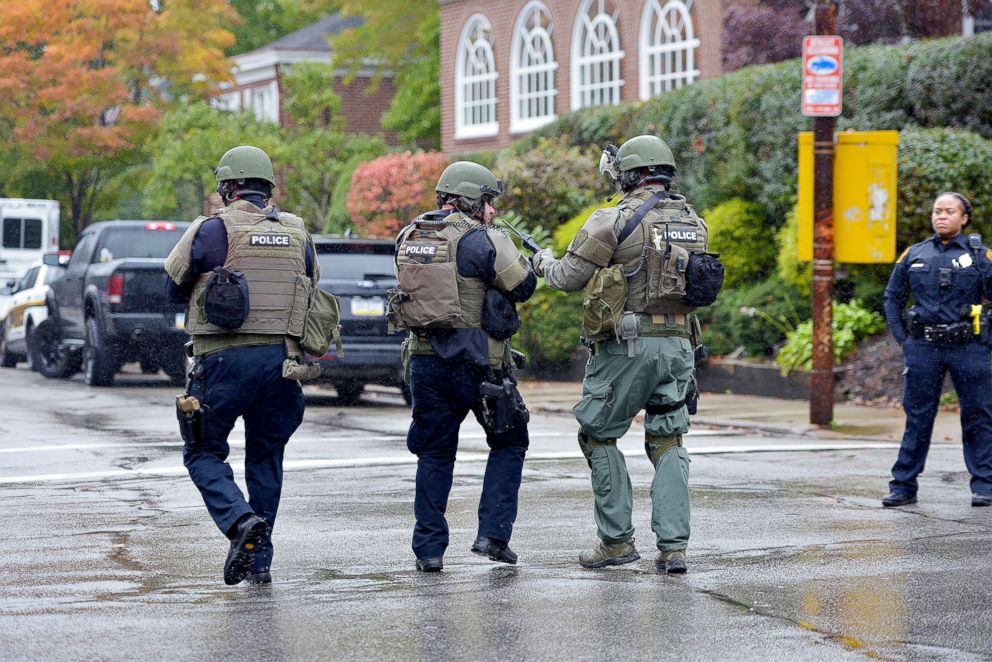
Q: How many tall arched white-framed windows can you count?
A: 4